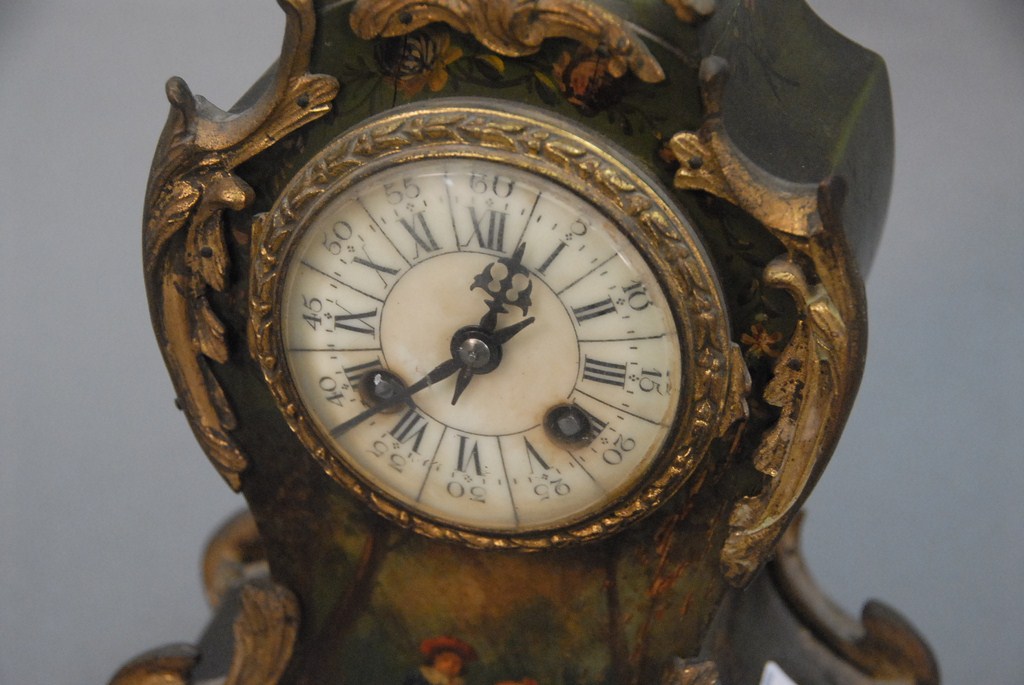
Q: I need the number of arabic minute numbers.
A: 12